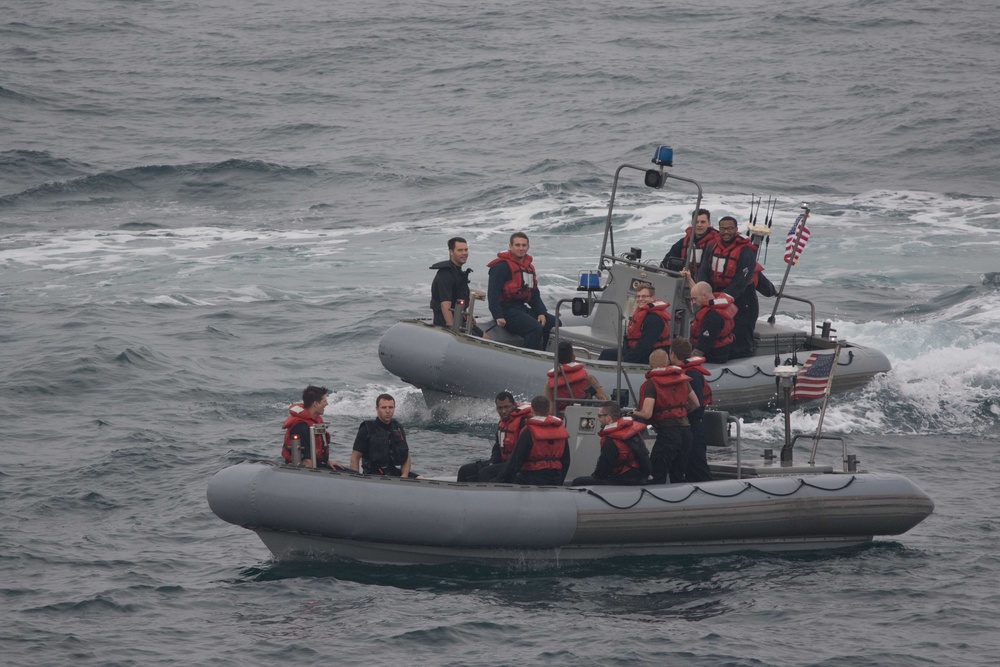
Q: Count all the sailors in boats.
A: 14